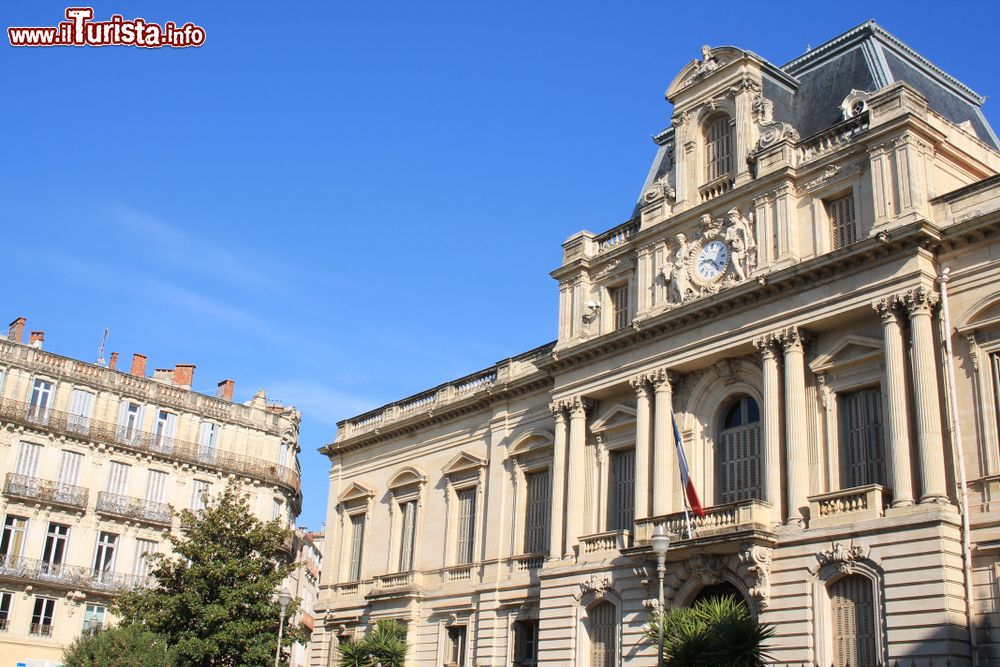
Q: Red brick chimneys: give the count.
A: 6